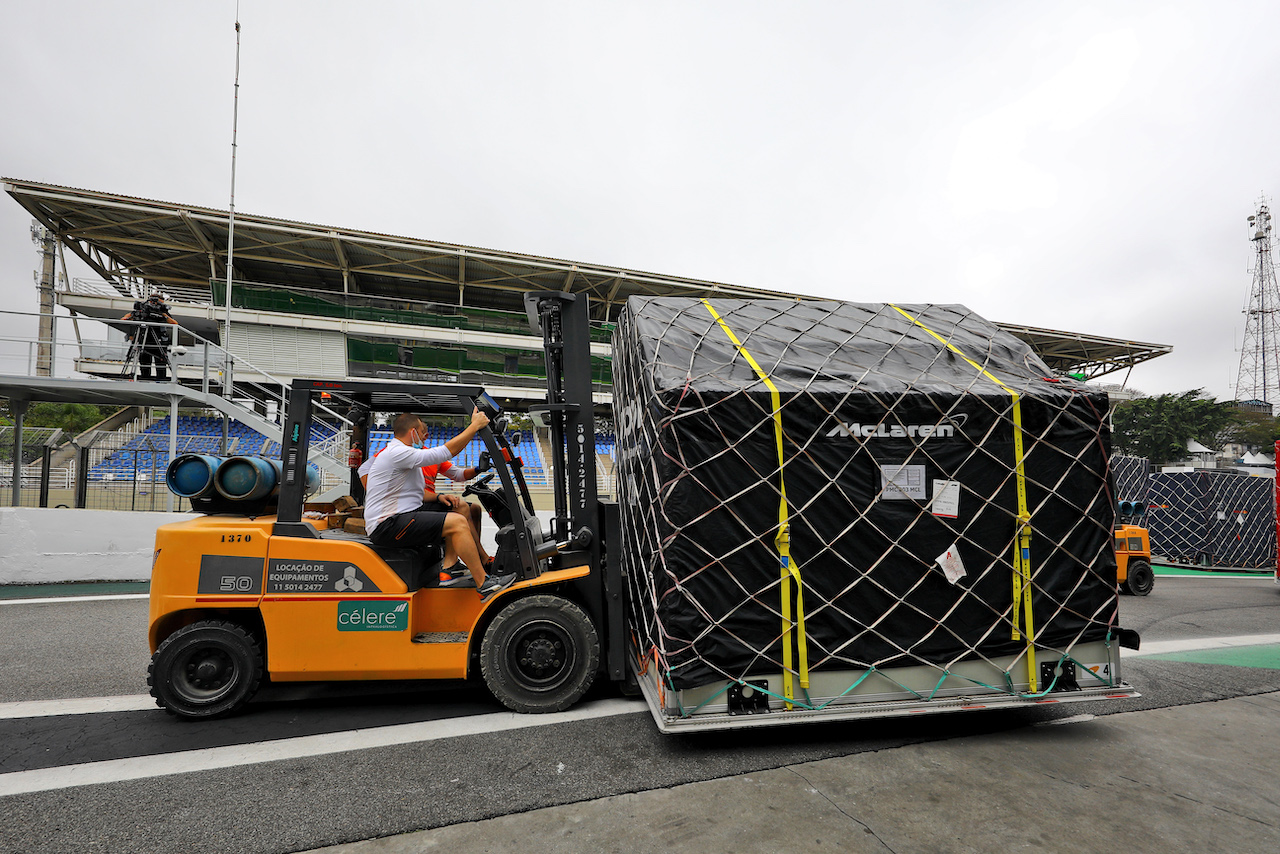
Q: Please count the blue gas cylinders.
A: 4